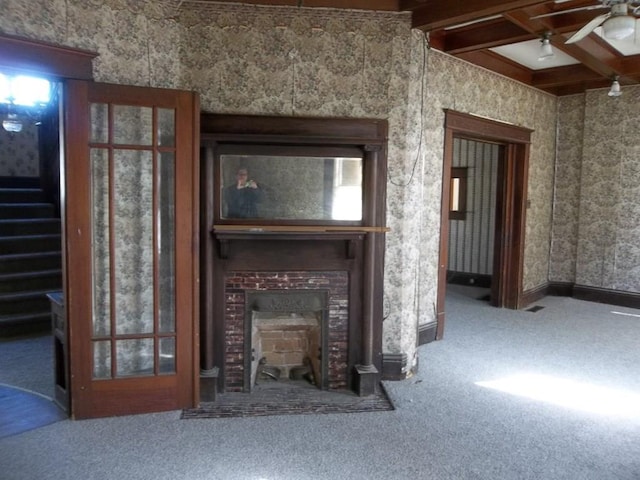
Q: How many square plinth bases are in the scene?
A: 2